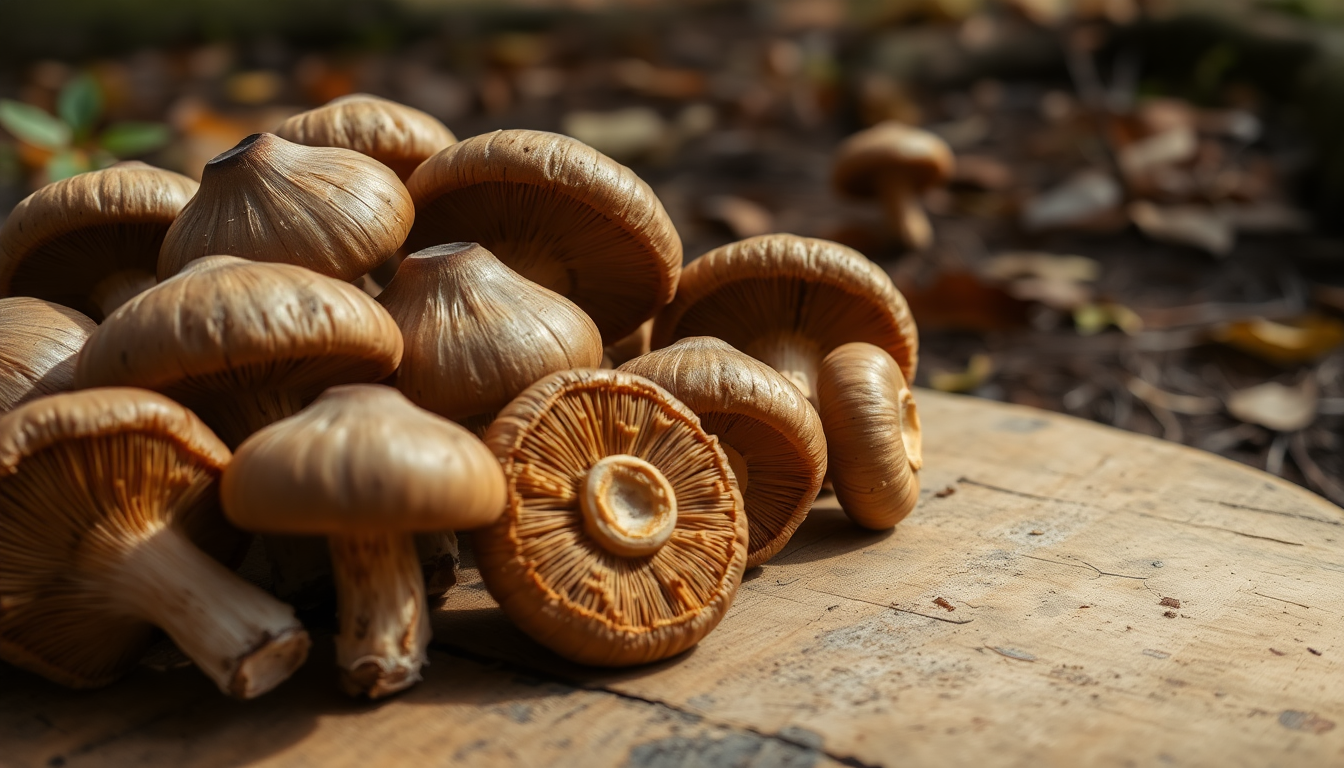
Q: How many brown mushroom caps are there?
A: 14